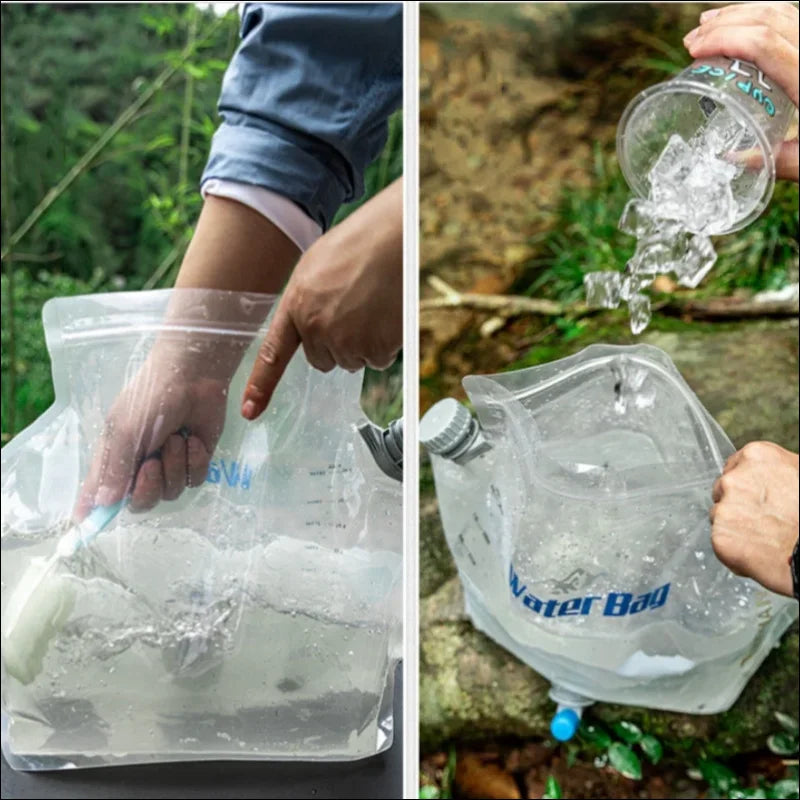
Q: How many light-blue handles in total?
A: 1